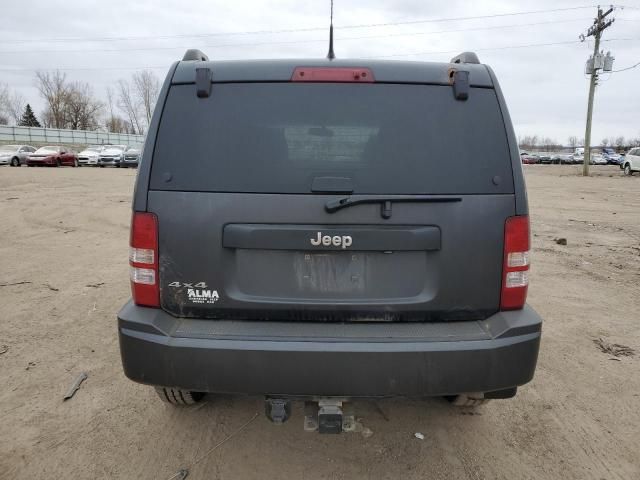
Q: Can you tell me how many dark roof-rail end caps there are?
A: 2